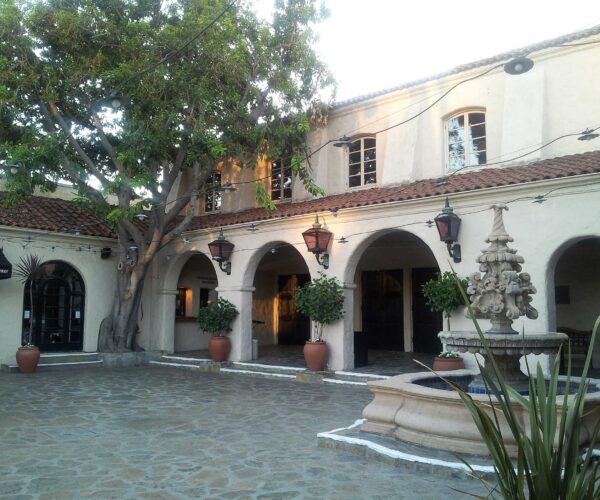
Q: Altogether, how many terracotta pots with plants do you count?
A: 4